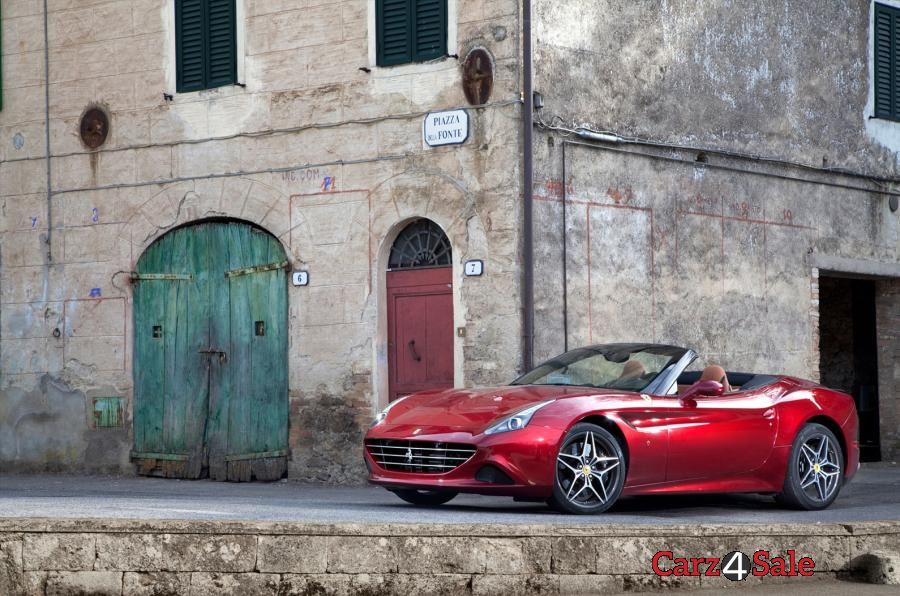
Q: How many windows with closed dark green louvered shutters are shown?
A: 3